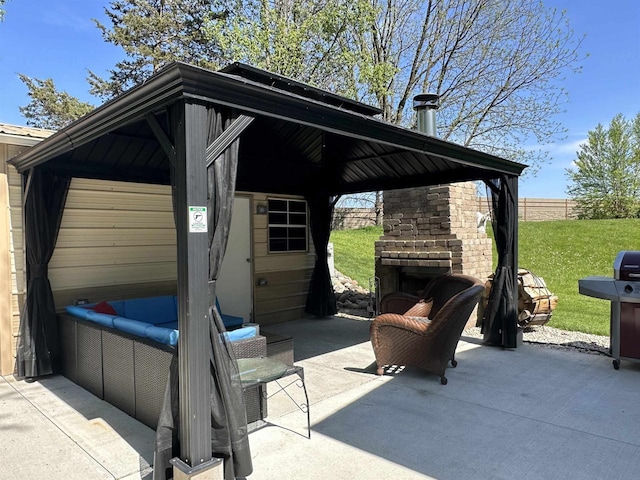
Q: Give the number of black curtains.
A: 4